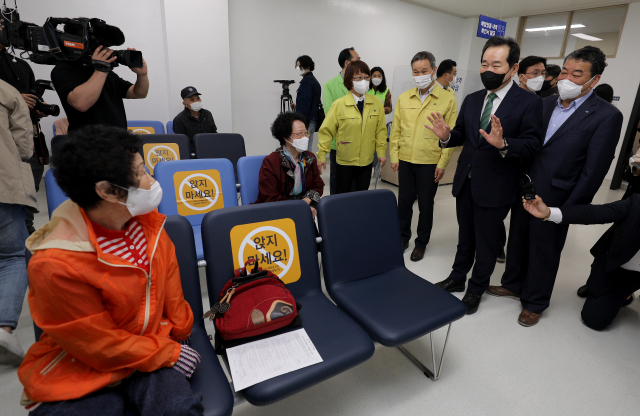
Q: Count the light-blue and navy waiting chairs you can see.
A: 12